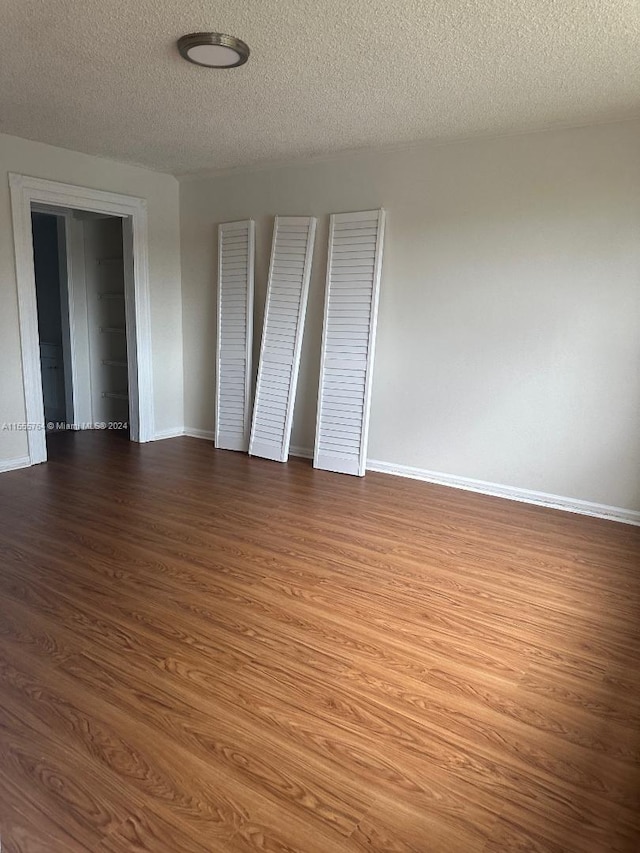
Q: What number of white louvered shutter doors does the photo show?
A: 3